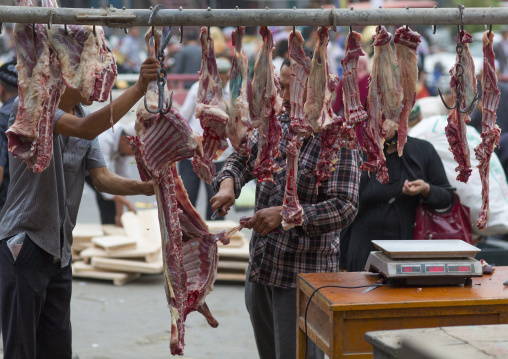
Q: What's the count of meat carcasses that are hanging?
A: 13